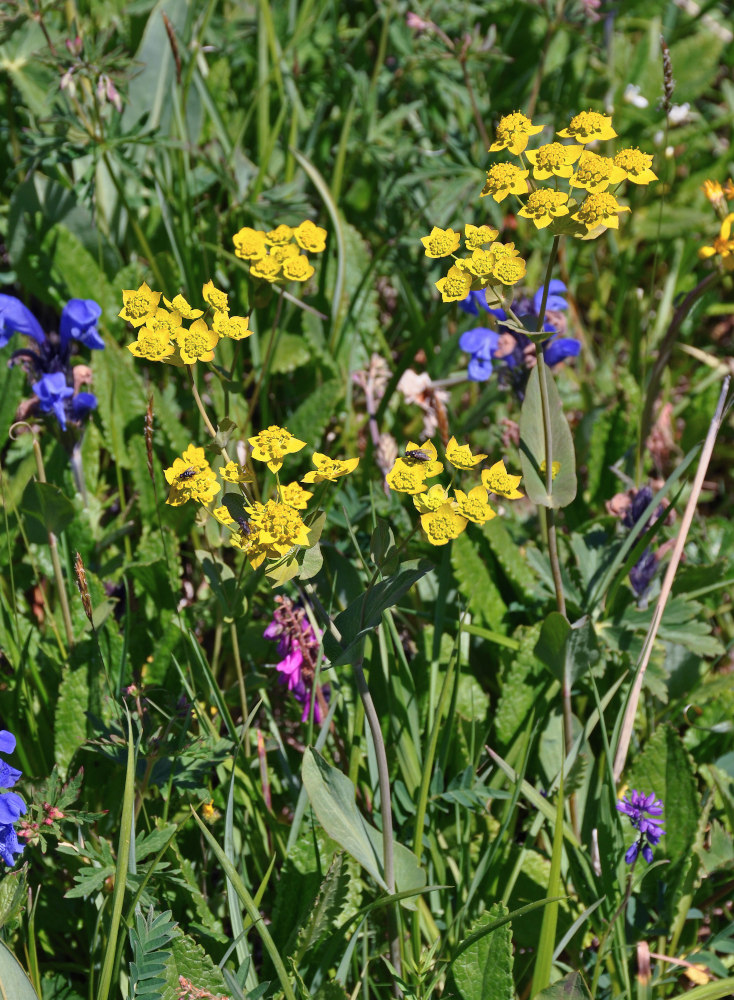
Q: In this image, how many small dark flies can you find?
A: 3